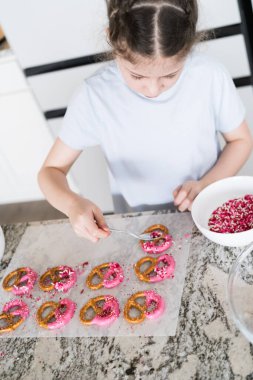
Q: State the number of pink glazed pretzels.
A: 9